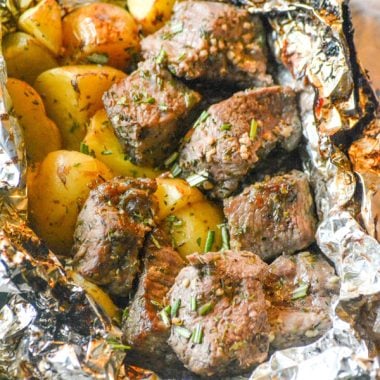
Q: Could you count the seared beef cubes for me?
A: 8